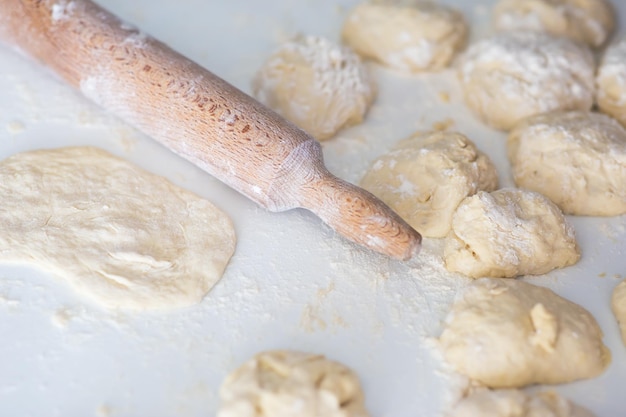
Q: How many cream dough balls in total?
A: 12